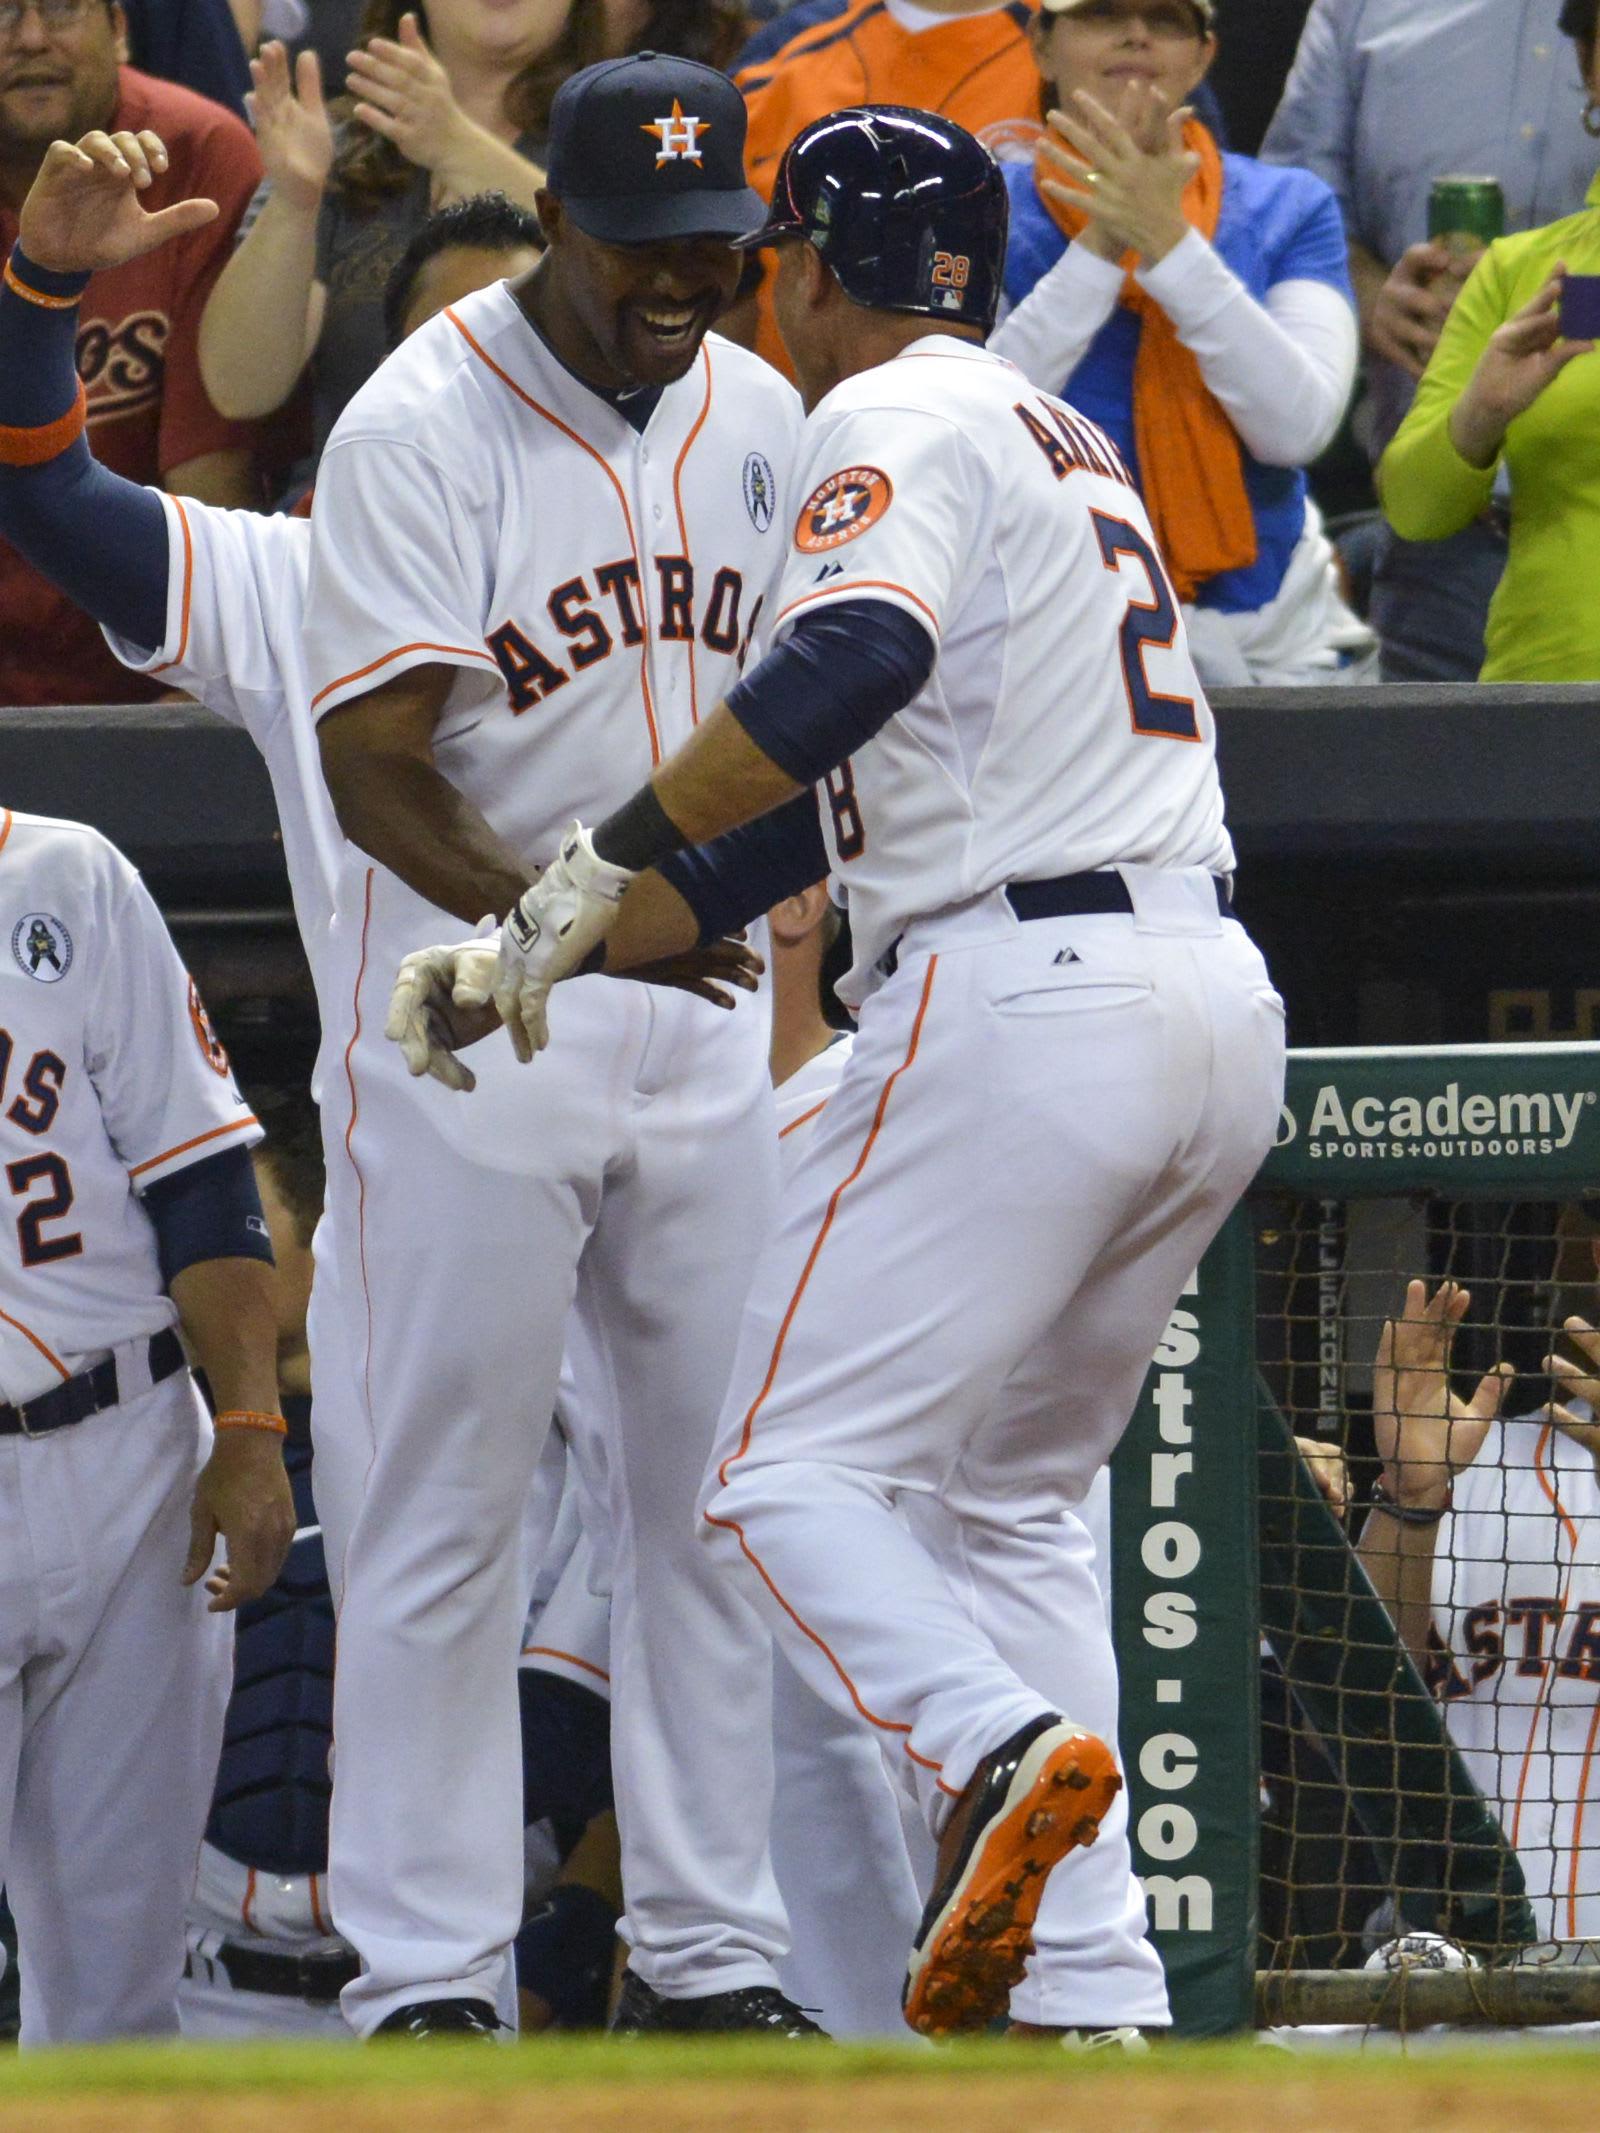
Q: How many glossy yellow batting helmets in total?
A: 0